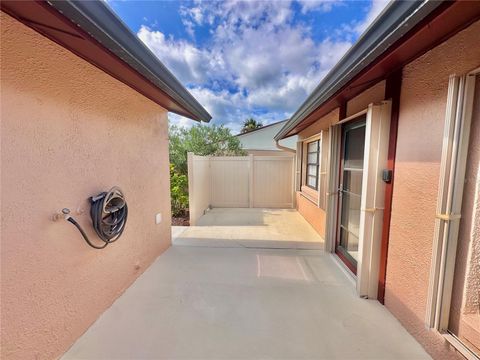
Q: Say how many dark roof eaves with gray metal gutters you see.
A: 2